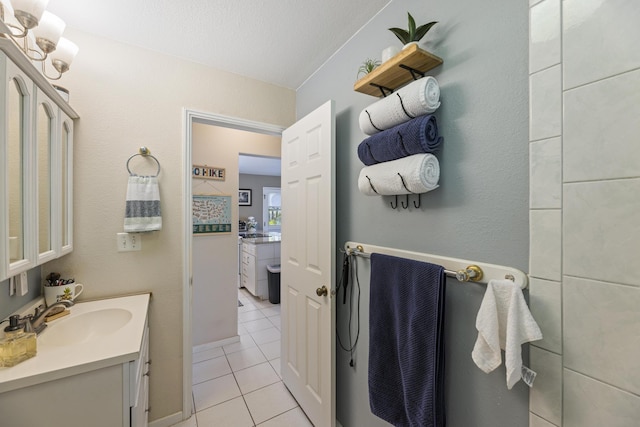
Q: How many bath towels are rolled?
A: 3